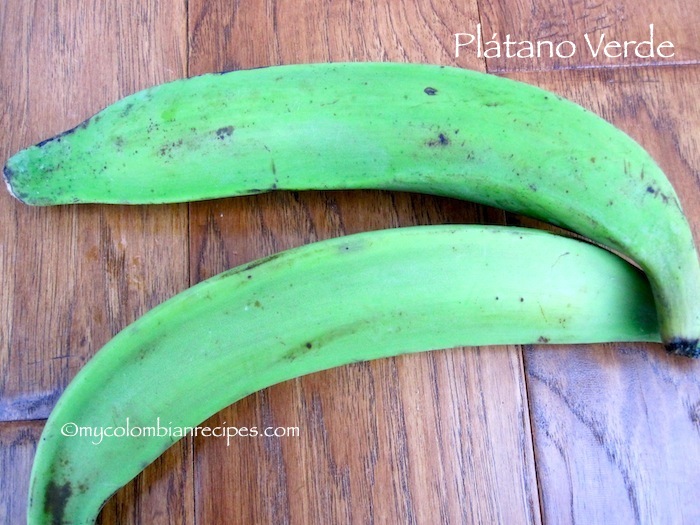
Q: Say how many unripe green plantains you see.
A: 2